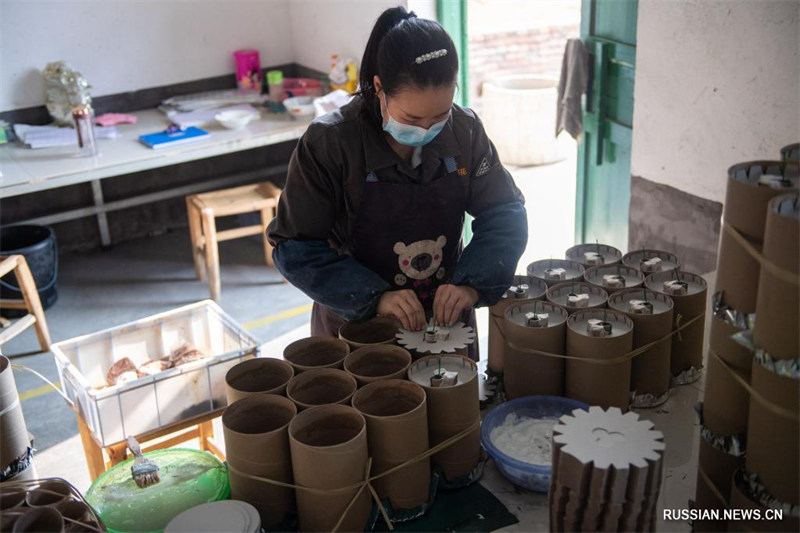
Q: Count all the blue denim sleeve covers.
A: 2